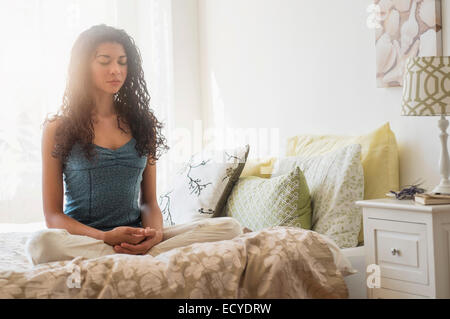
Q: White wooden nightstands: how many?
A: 1